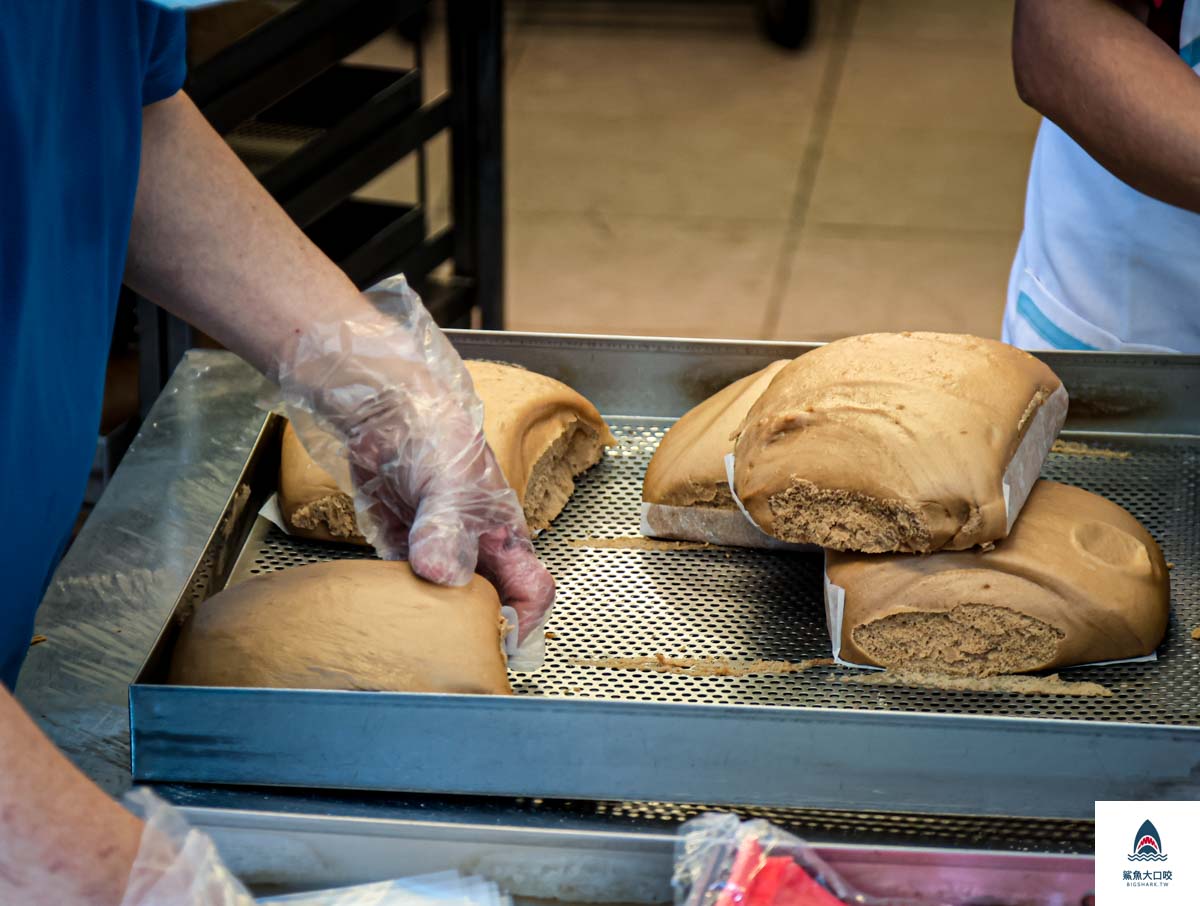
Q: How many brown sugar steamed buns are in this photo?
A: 5